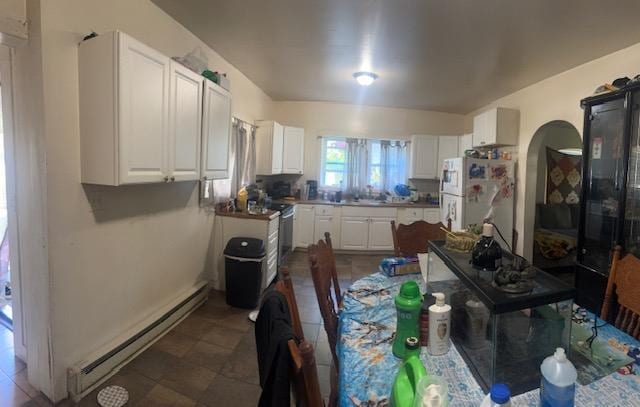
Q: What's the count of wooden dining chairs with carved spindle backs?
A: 4